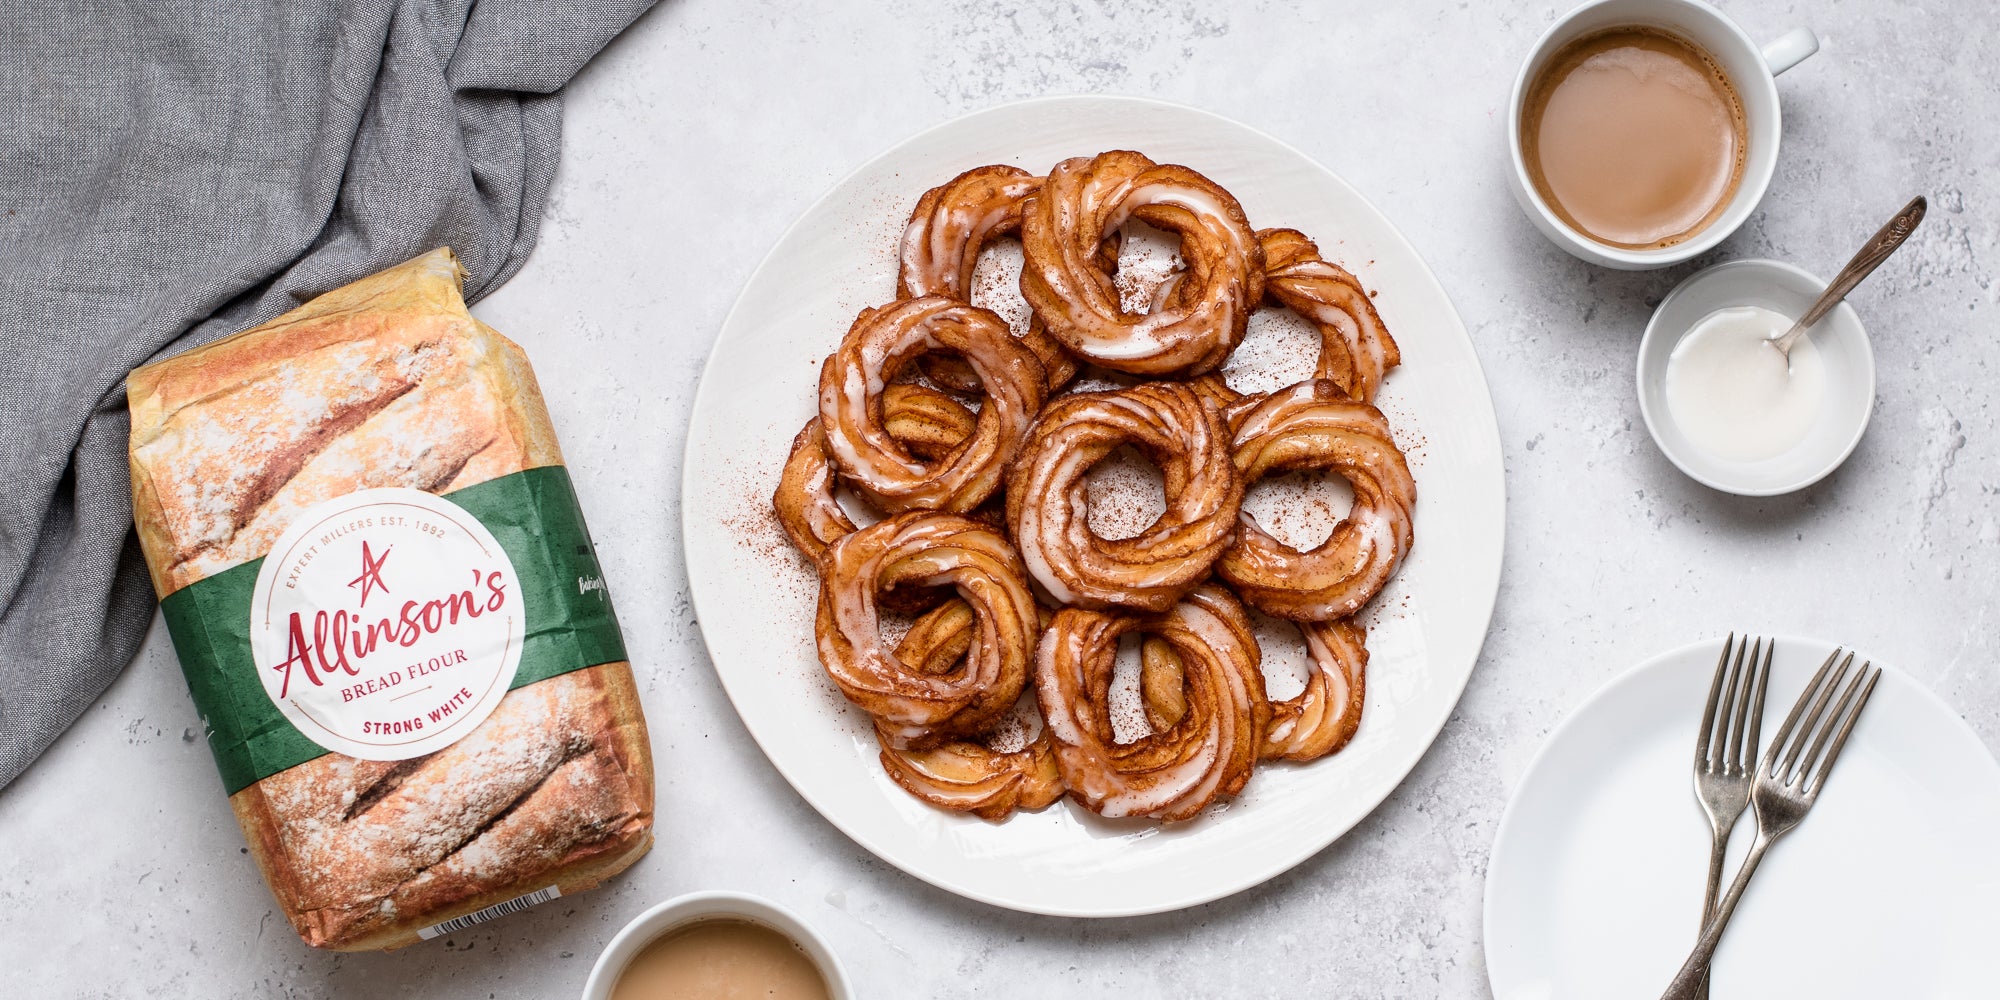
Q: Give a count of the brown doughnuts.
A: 11